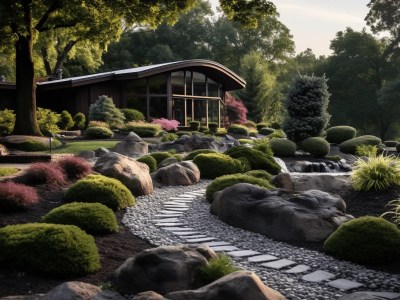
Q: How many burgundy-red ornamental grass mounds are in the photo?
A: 3